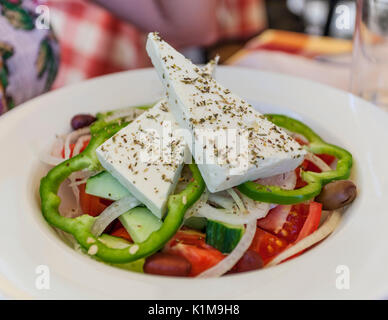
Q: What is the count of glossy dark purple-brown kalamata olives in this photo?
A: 4